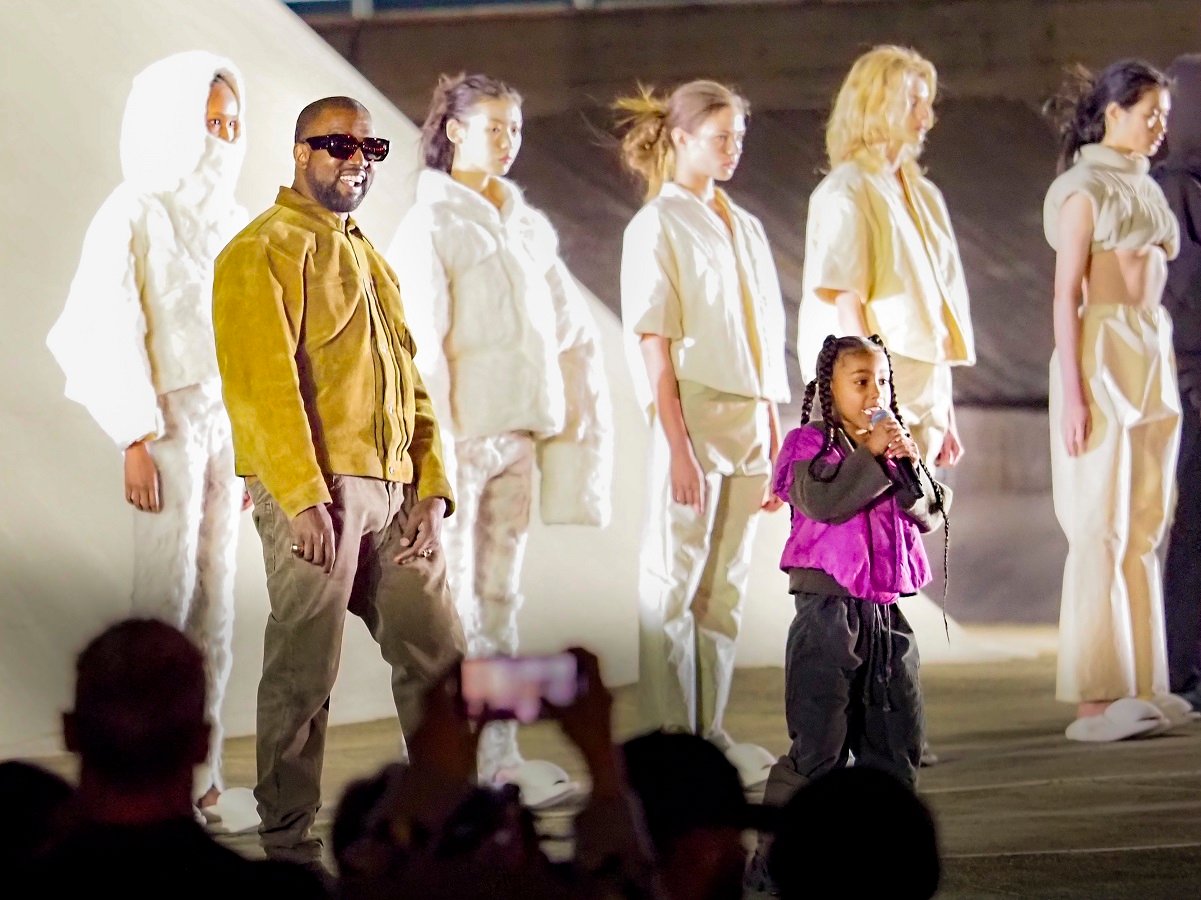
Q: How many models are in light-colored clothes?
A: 5